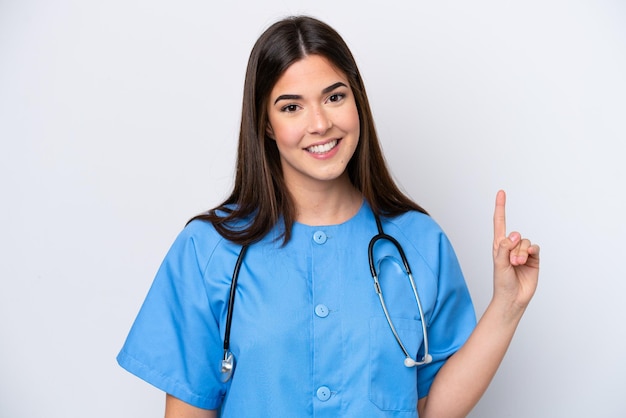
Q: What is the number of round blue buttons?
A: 3